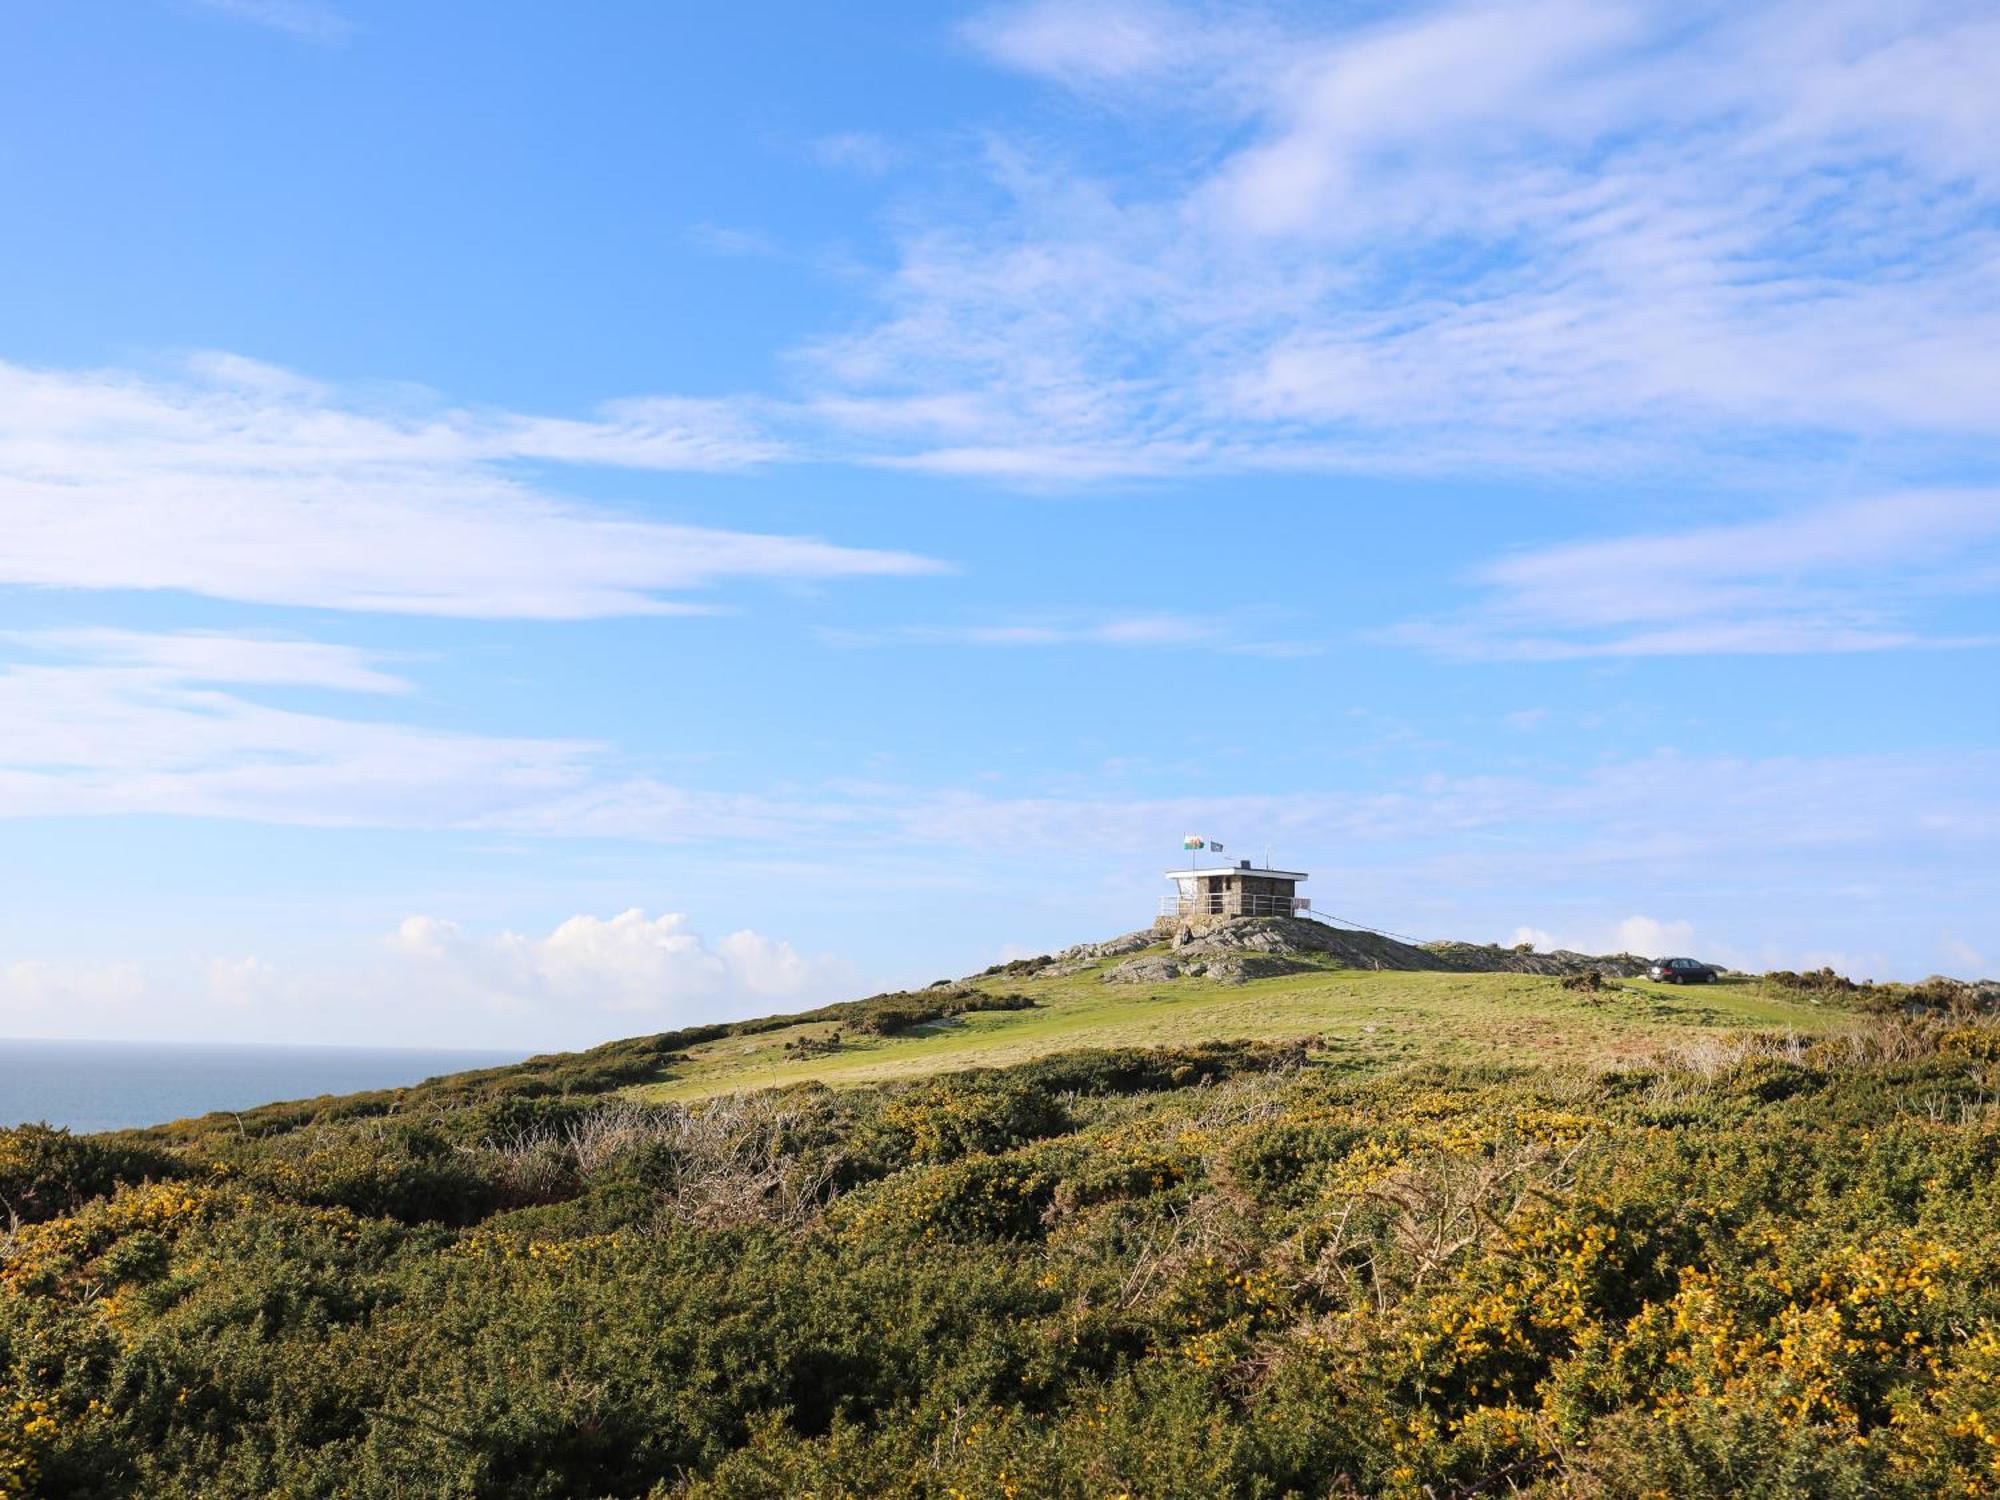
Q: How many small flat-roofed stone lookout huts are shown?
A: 1